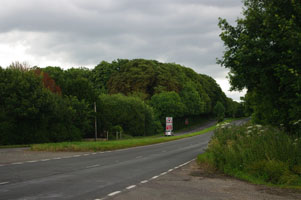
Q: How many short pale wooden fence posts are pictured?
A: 3